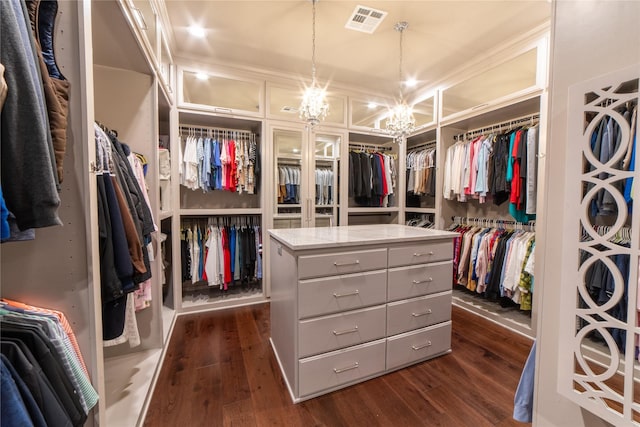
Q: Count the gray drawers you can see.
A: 8